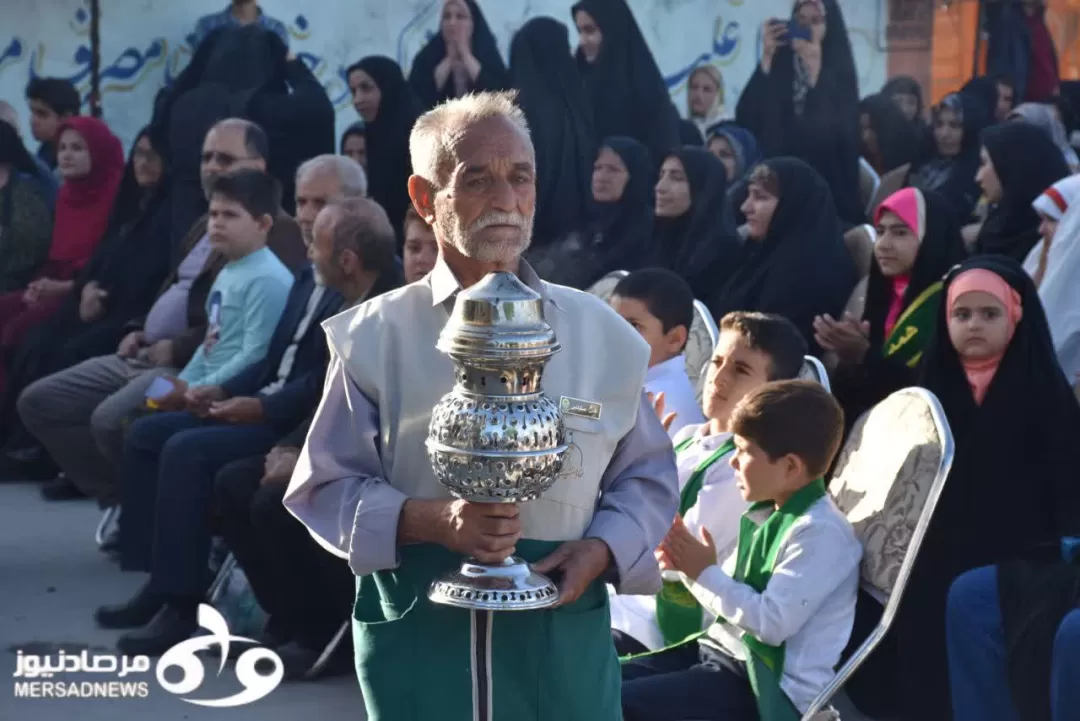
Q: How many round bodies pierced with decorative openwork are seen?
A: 1